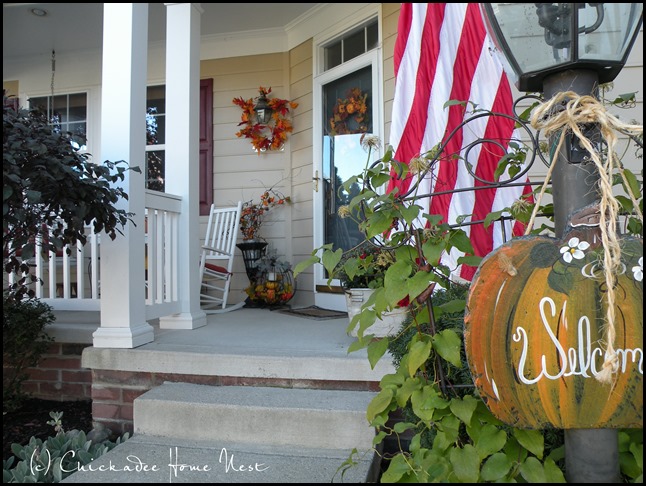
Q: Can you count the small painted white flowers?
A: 2